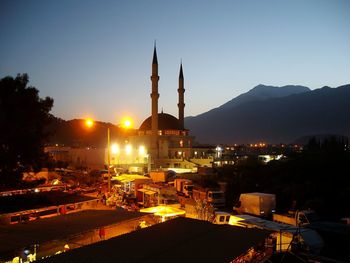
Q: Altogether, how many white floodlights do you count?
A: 3